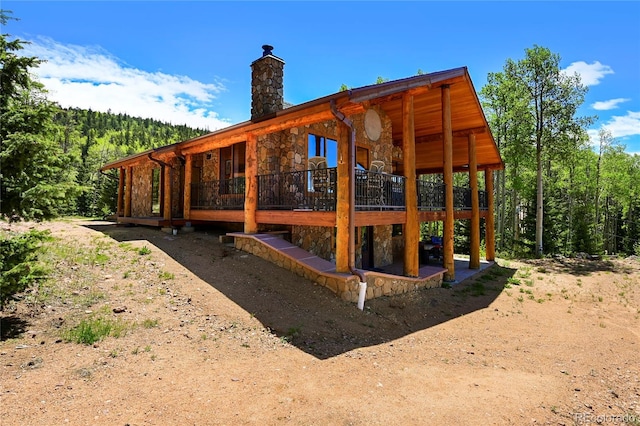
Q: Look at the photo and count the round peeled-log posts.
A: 10